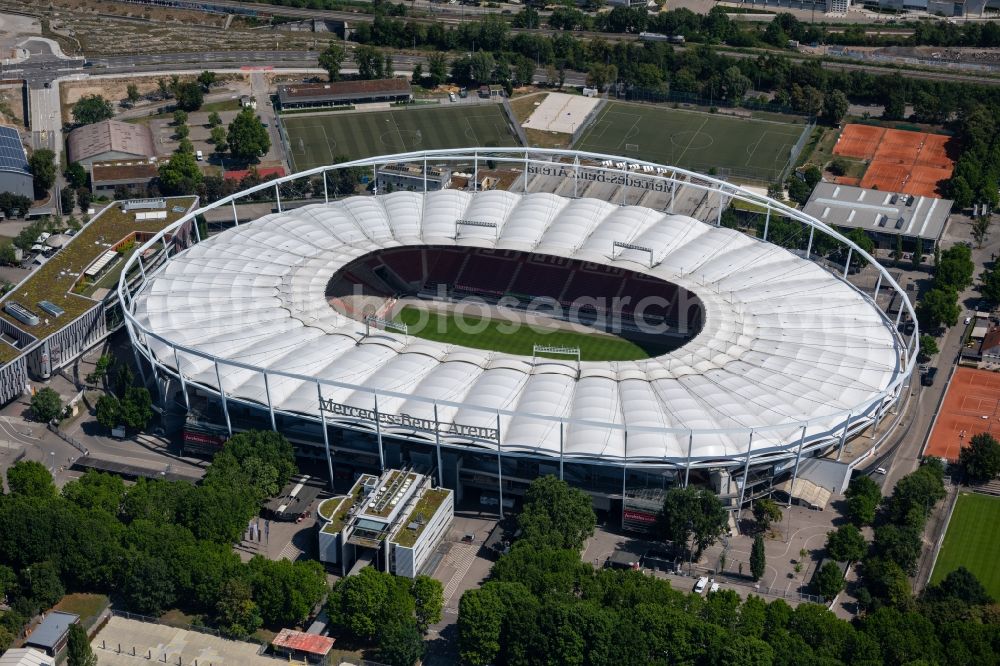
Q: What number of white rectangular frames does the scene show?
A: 4